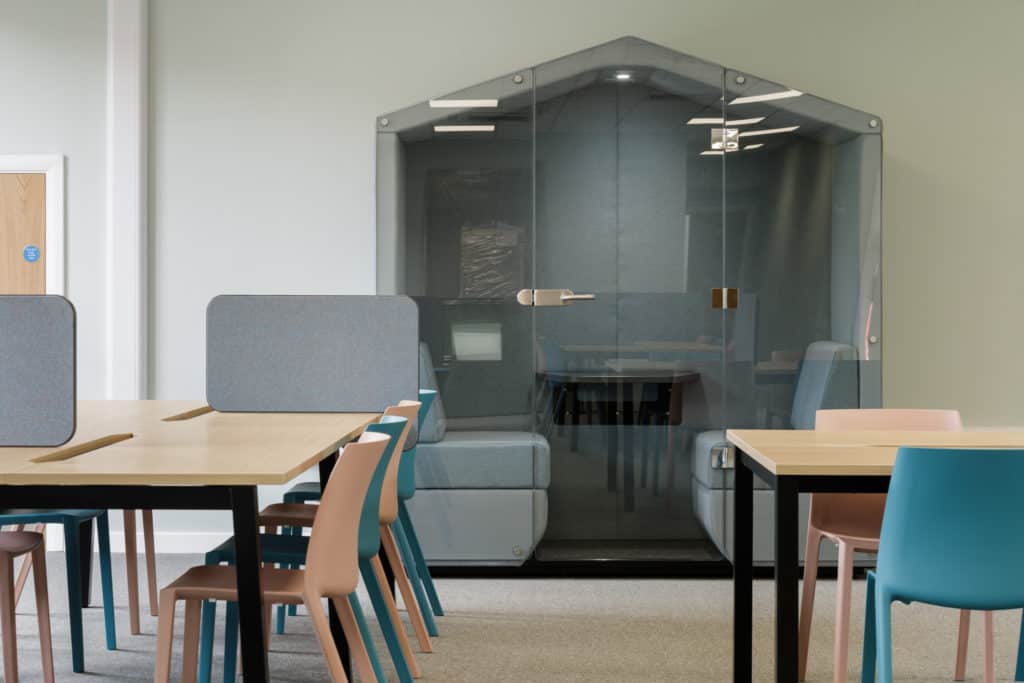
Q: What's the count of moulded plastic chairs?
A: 9